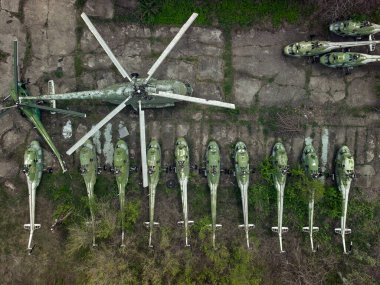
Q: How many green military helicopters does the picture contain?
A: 15